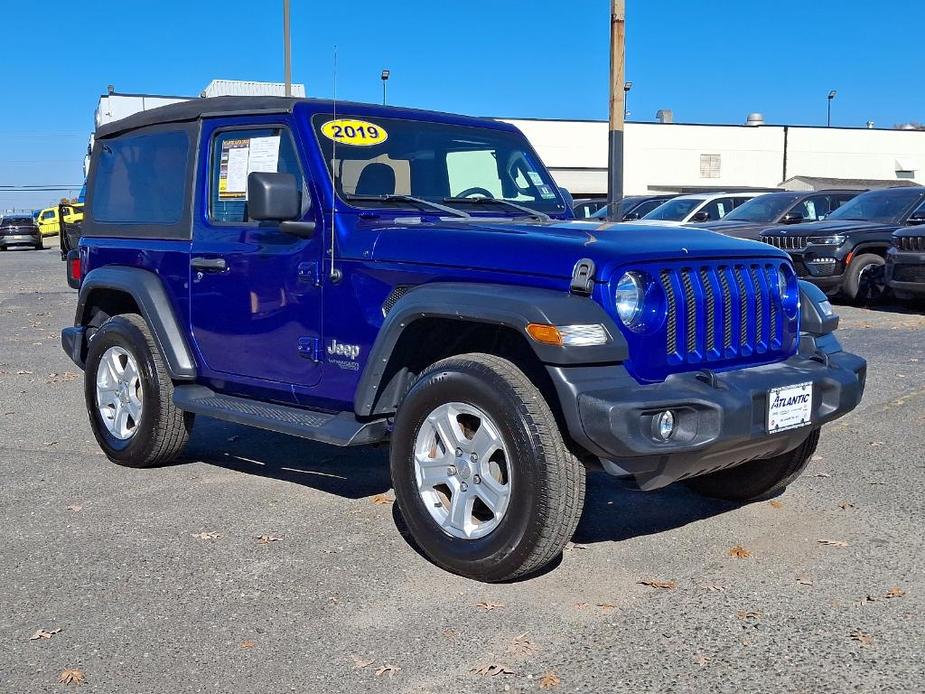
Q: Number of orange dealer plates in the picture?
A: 0